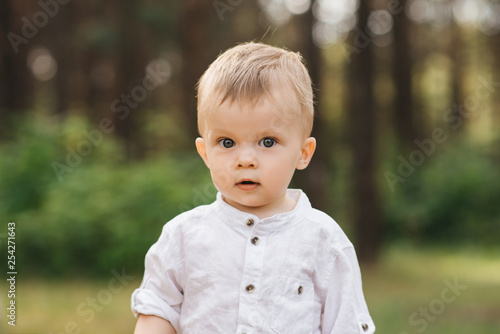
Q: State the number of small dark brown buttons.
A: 5